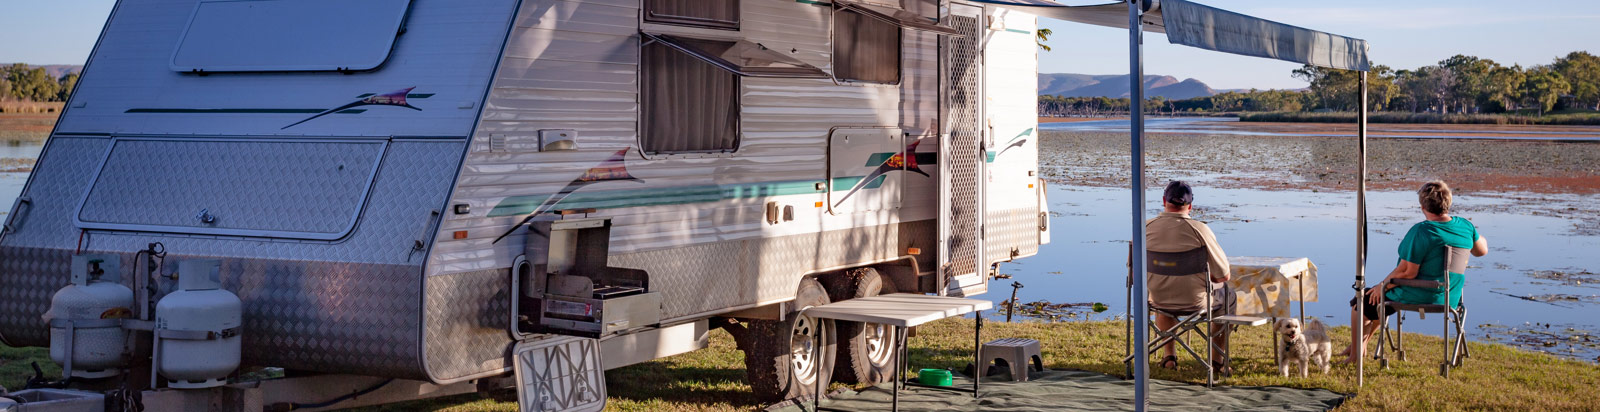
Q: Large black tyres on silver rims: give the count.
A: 2